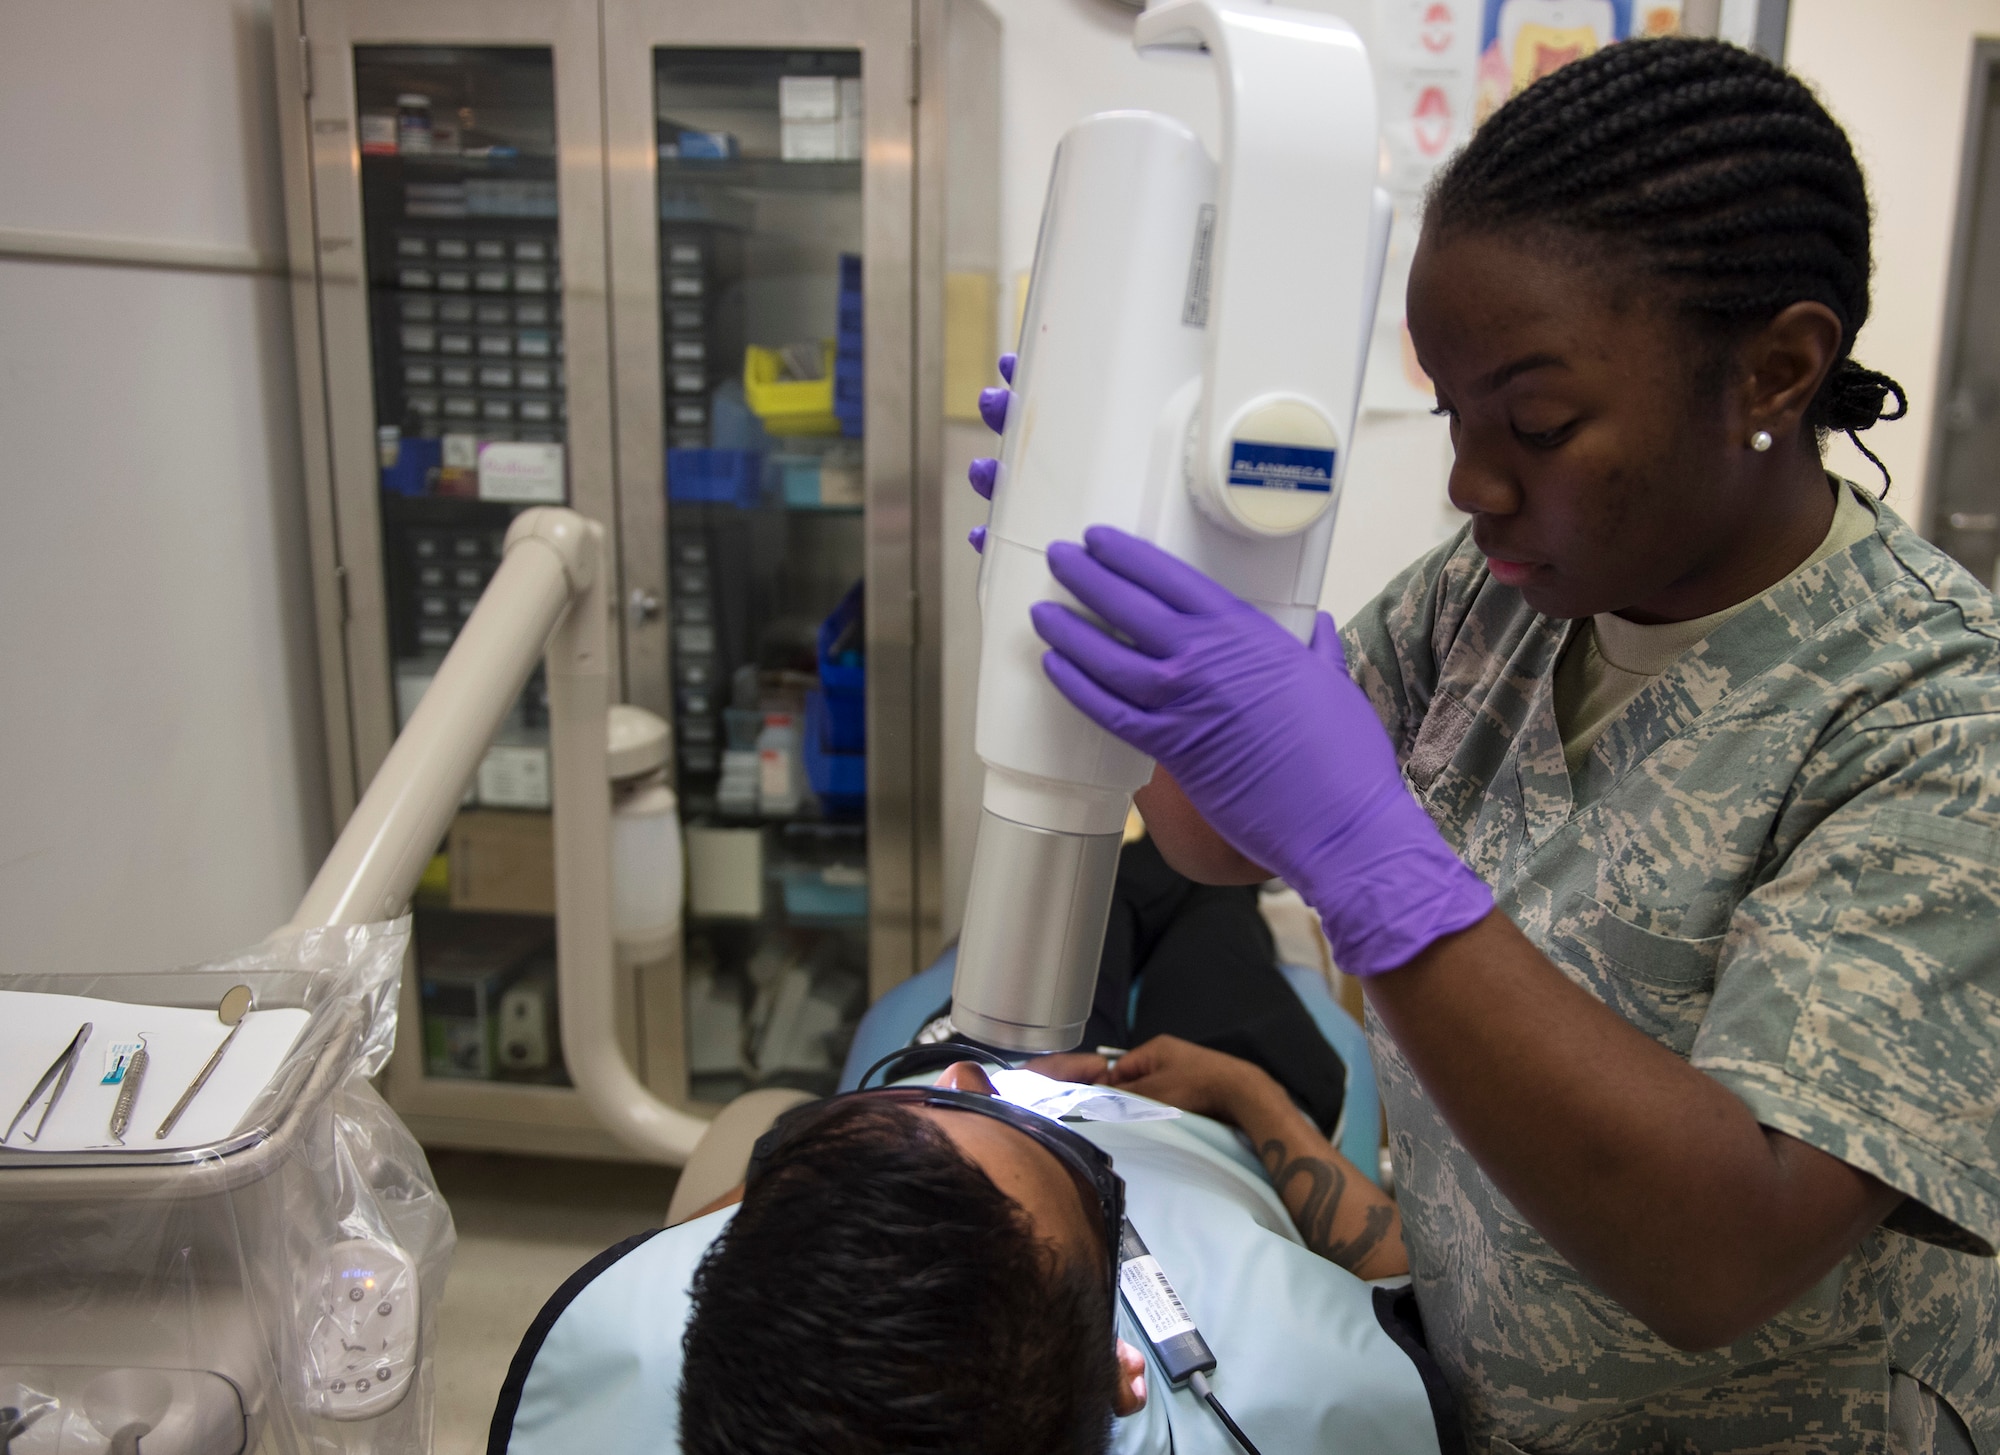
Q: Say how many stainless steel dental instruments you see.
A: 3